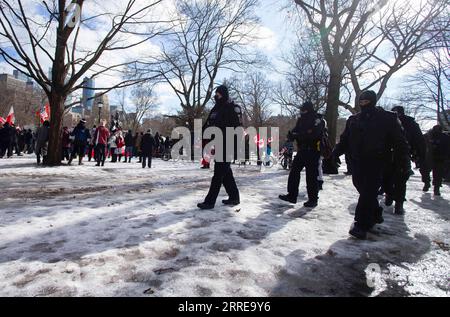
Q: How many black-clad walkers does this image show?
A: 5